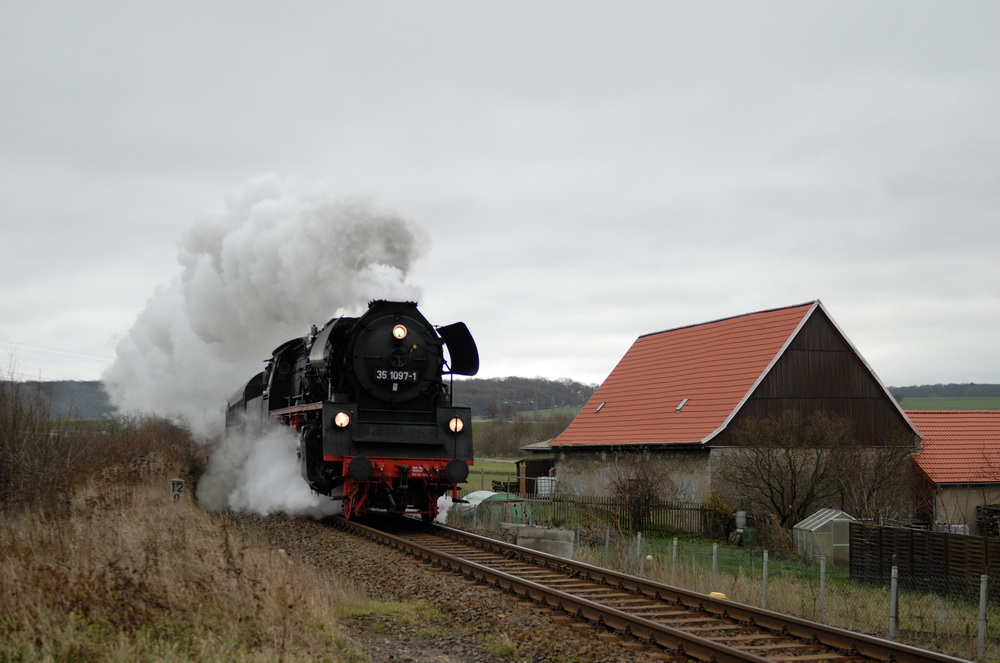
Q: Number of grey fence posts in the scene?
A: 9